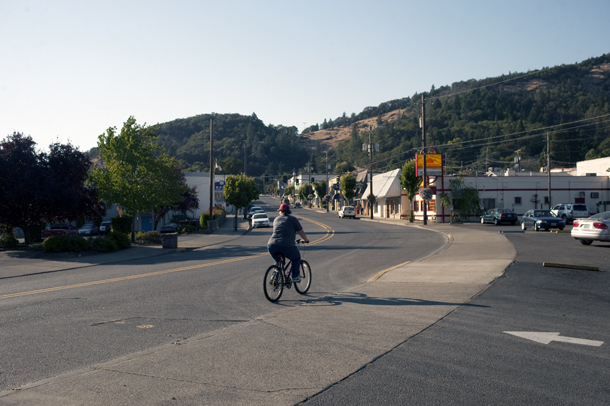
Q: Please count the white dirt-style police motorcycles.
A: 0